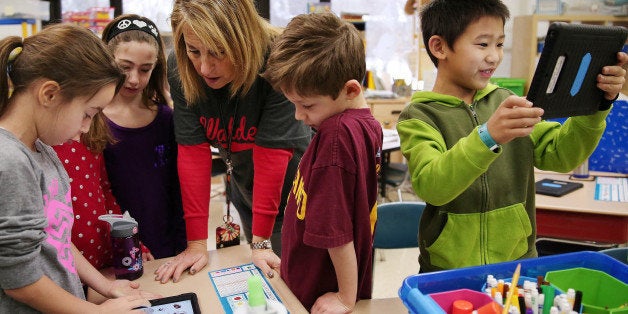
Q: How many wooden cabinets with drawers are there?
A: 1